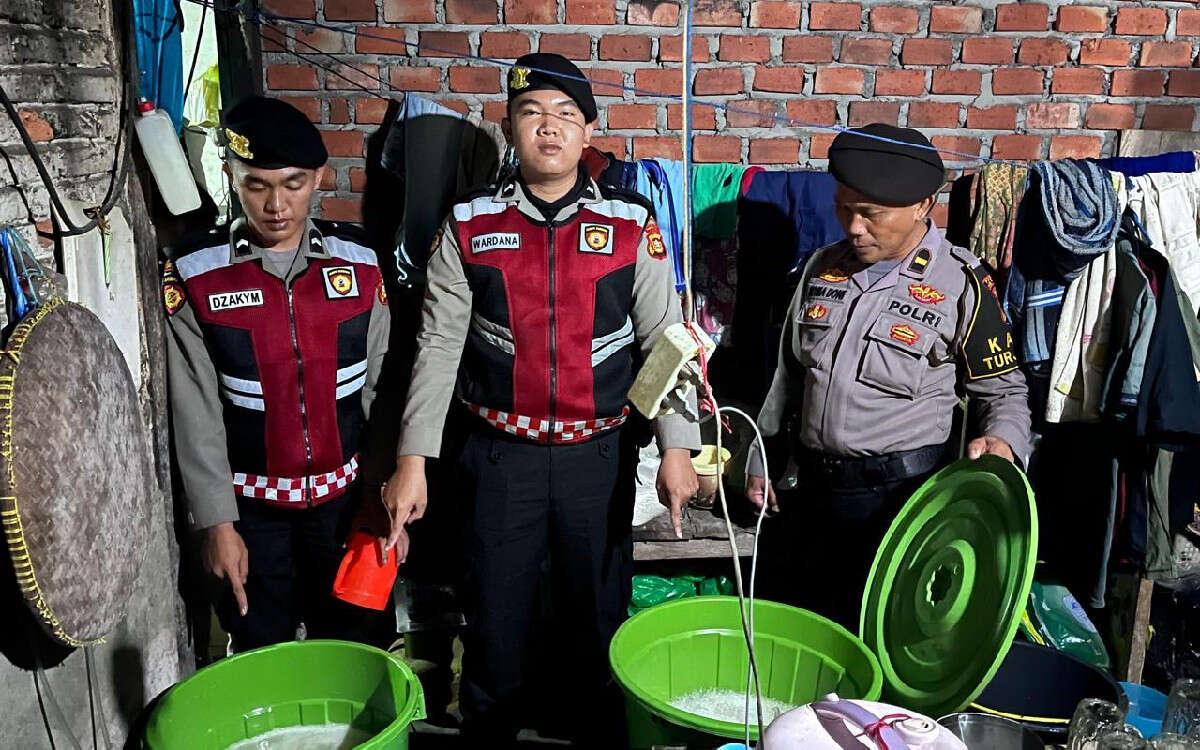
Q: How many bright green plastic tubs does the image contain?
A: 2